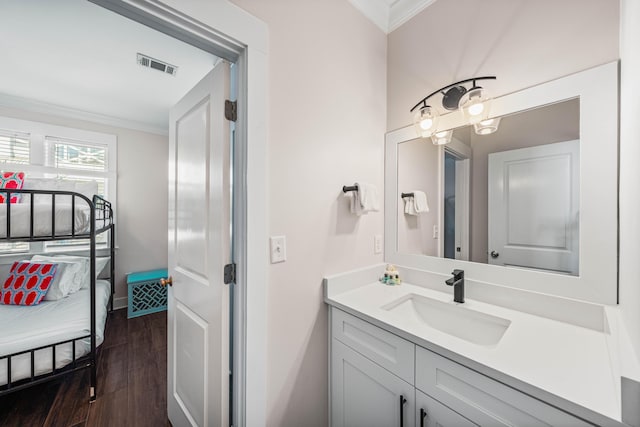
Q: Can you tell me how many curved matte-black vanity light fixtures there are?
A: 1